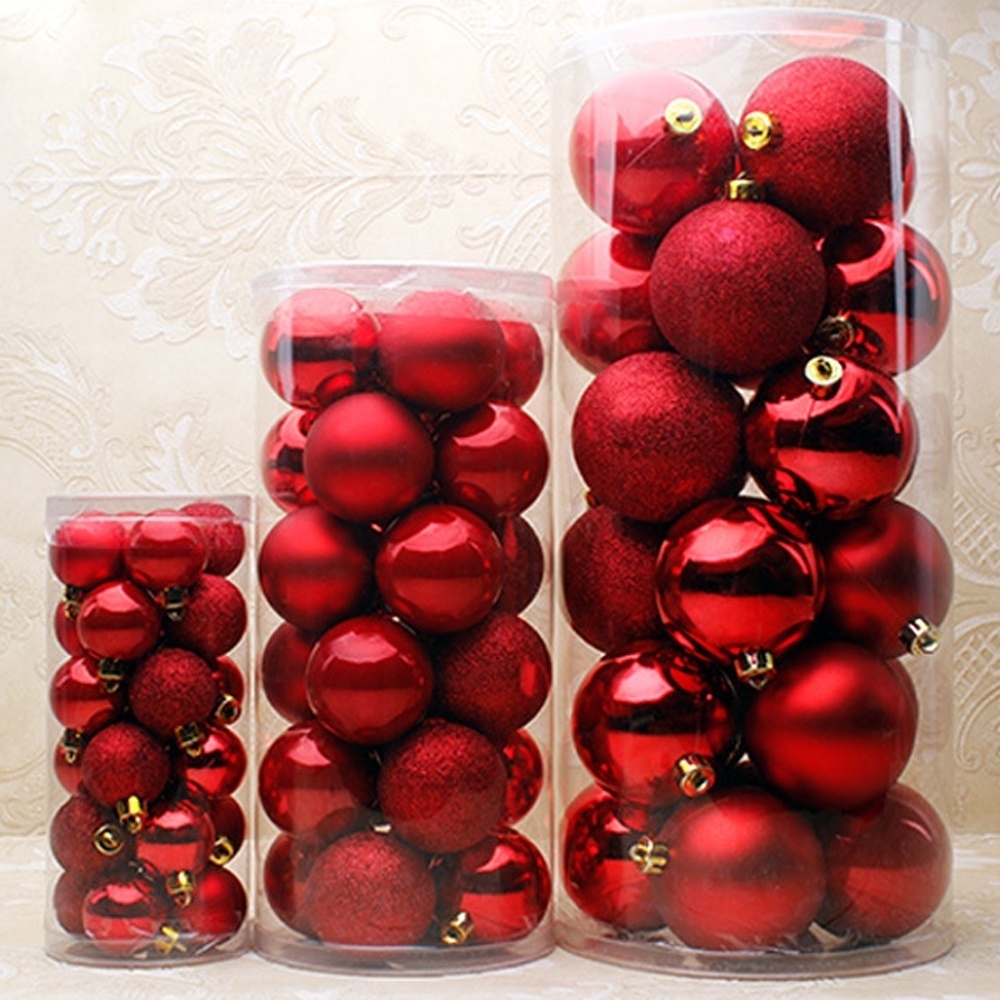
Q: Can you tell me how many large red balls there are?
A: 15